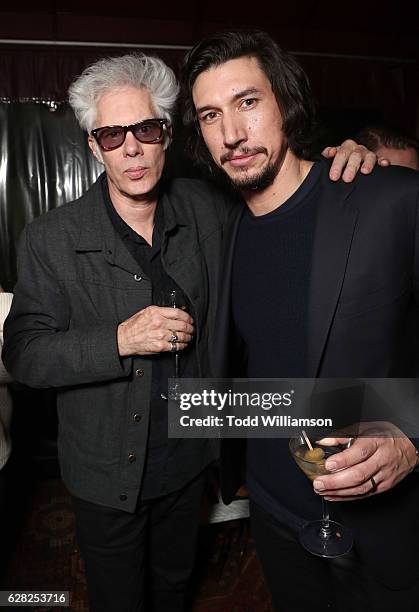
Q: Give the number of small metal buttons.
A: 5